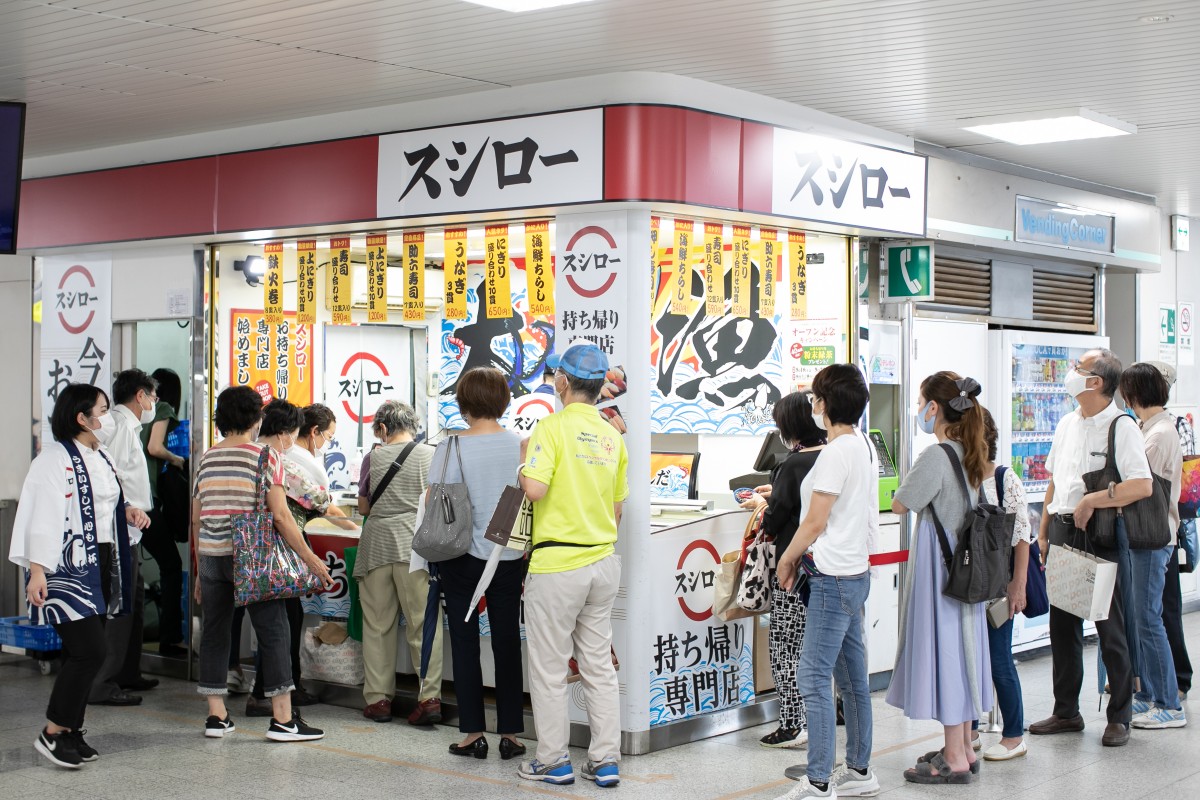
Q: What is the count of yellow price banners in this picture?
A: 14